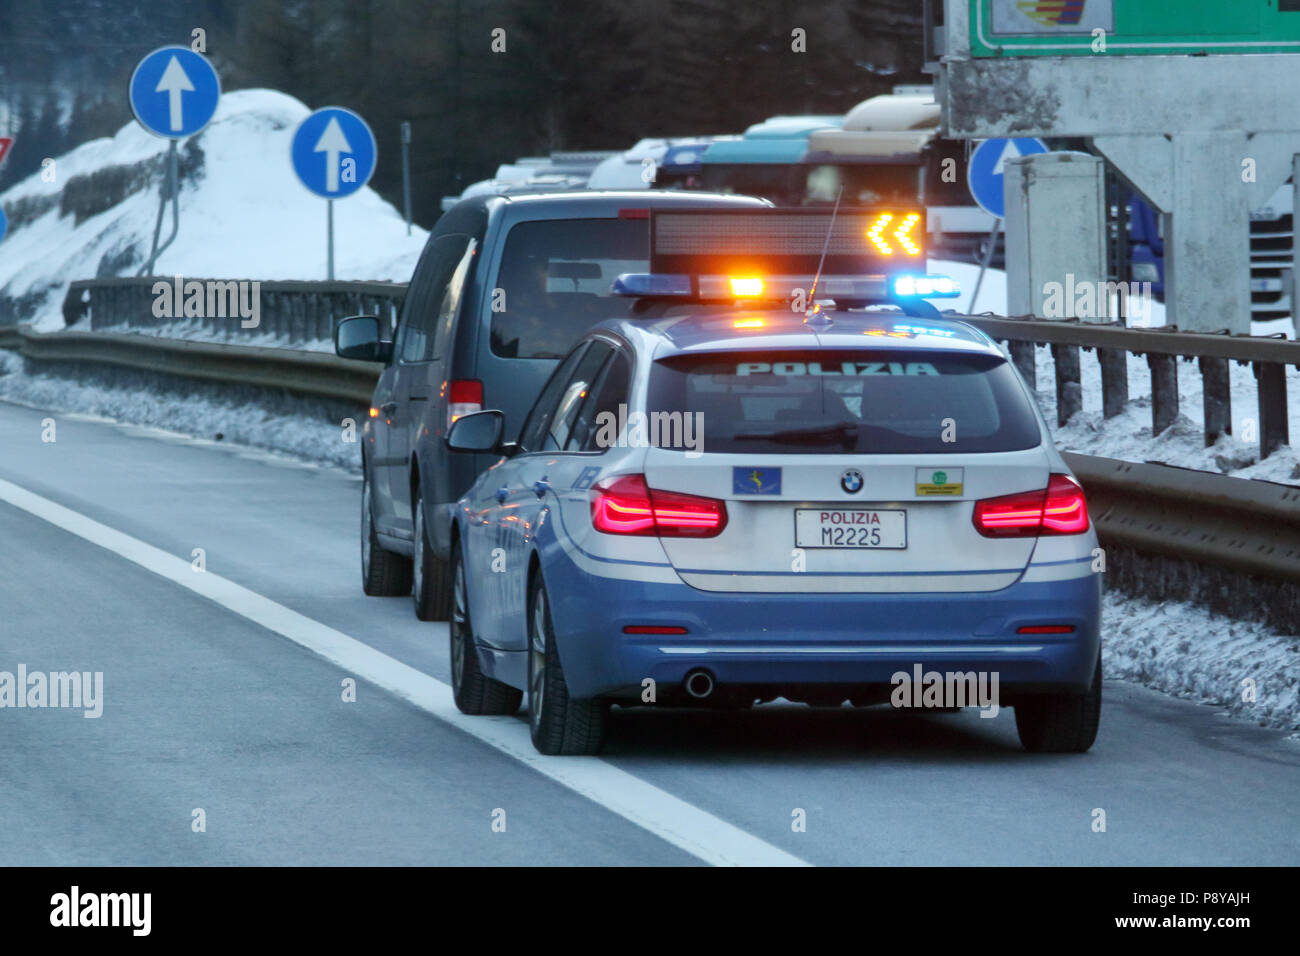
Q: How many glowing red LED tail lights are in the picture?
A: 2